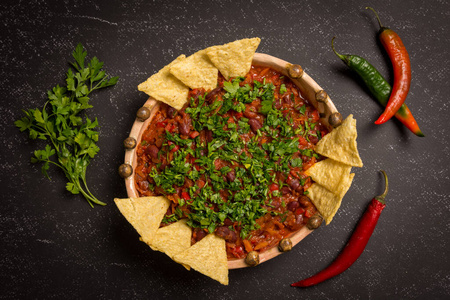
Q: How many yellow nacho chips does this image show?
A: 9